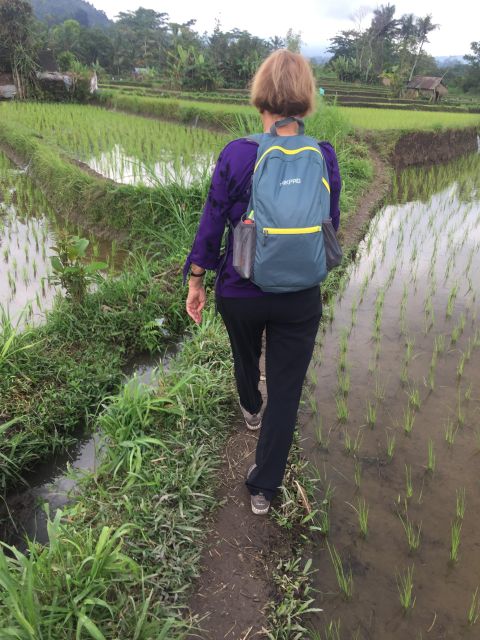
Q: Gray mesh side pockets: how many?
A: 2